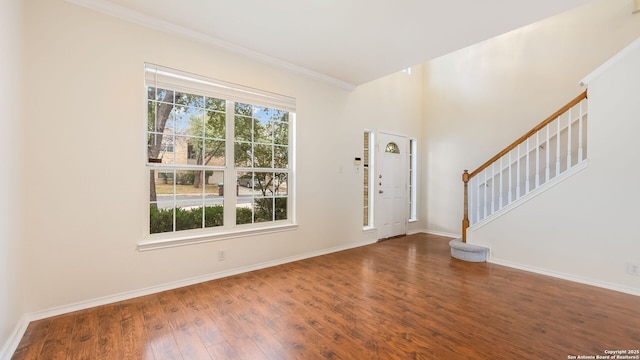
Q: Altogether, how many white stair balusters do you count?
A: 13